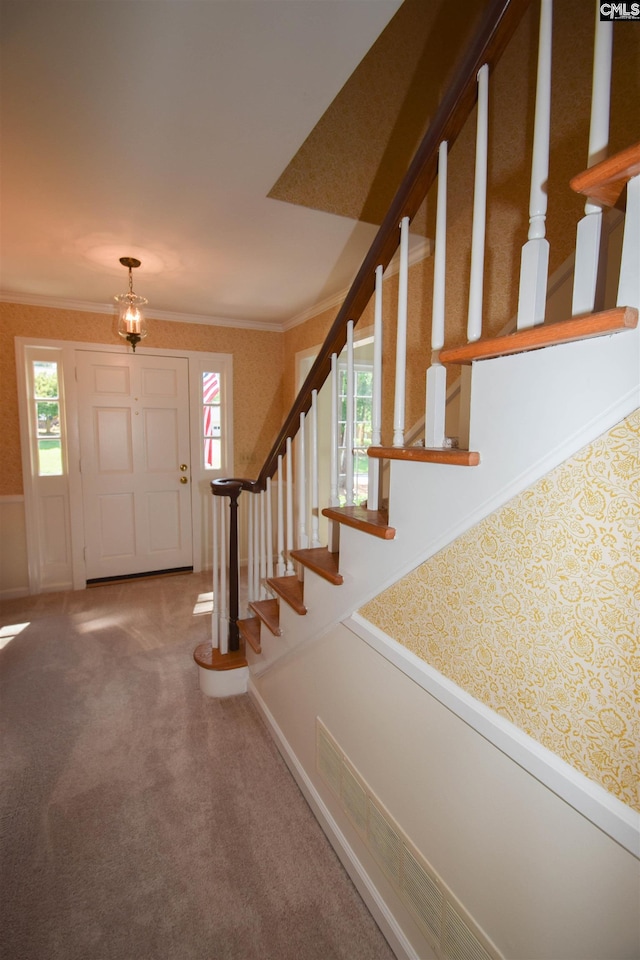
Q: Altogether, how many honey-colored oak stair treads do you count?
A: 9